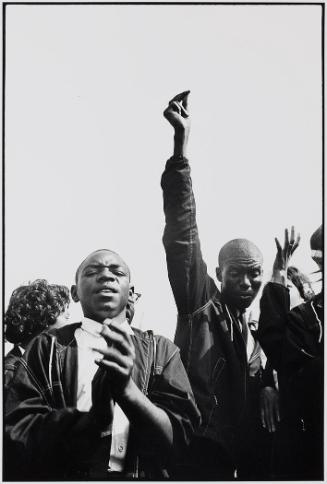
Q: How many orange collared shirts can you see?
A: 0